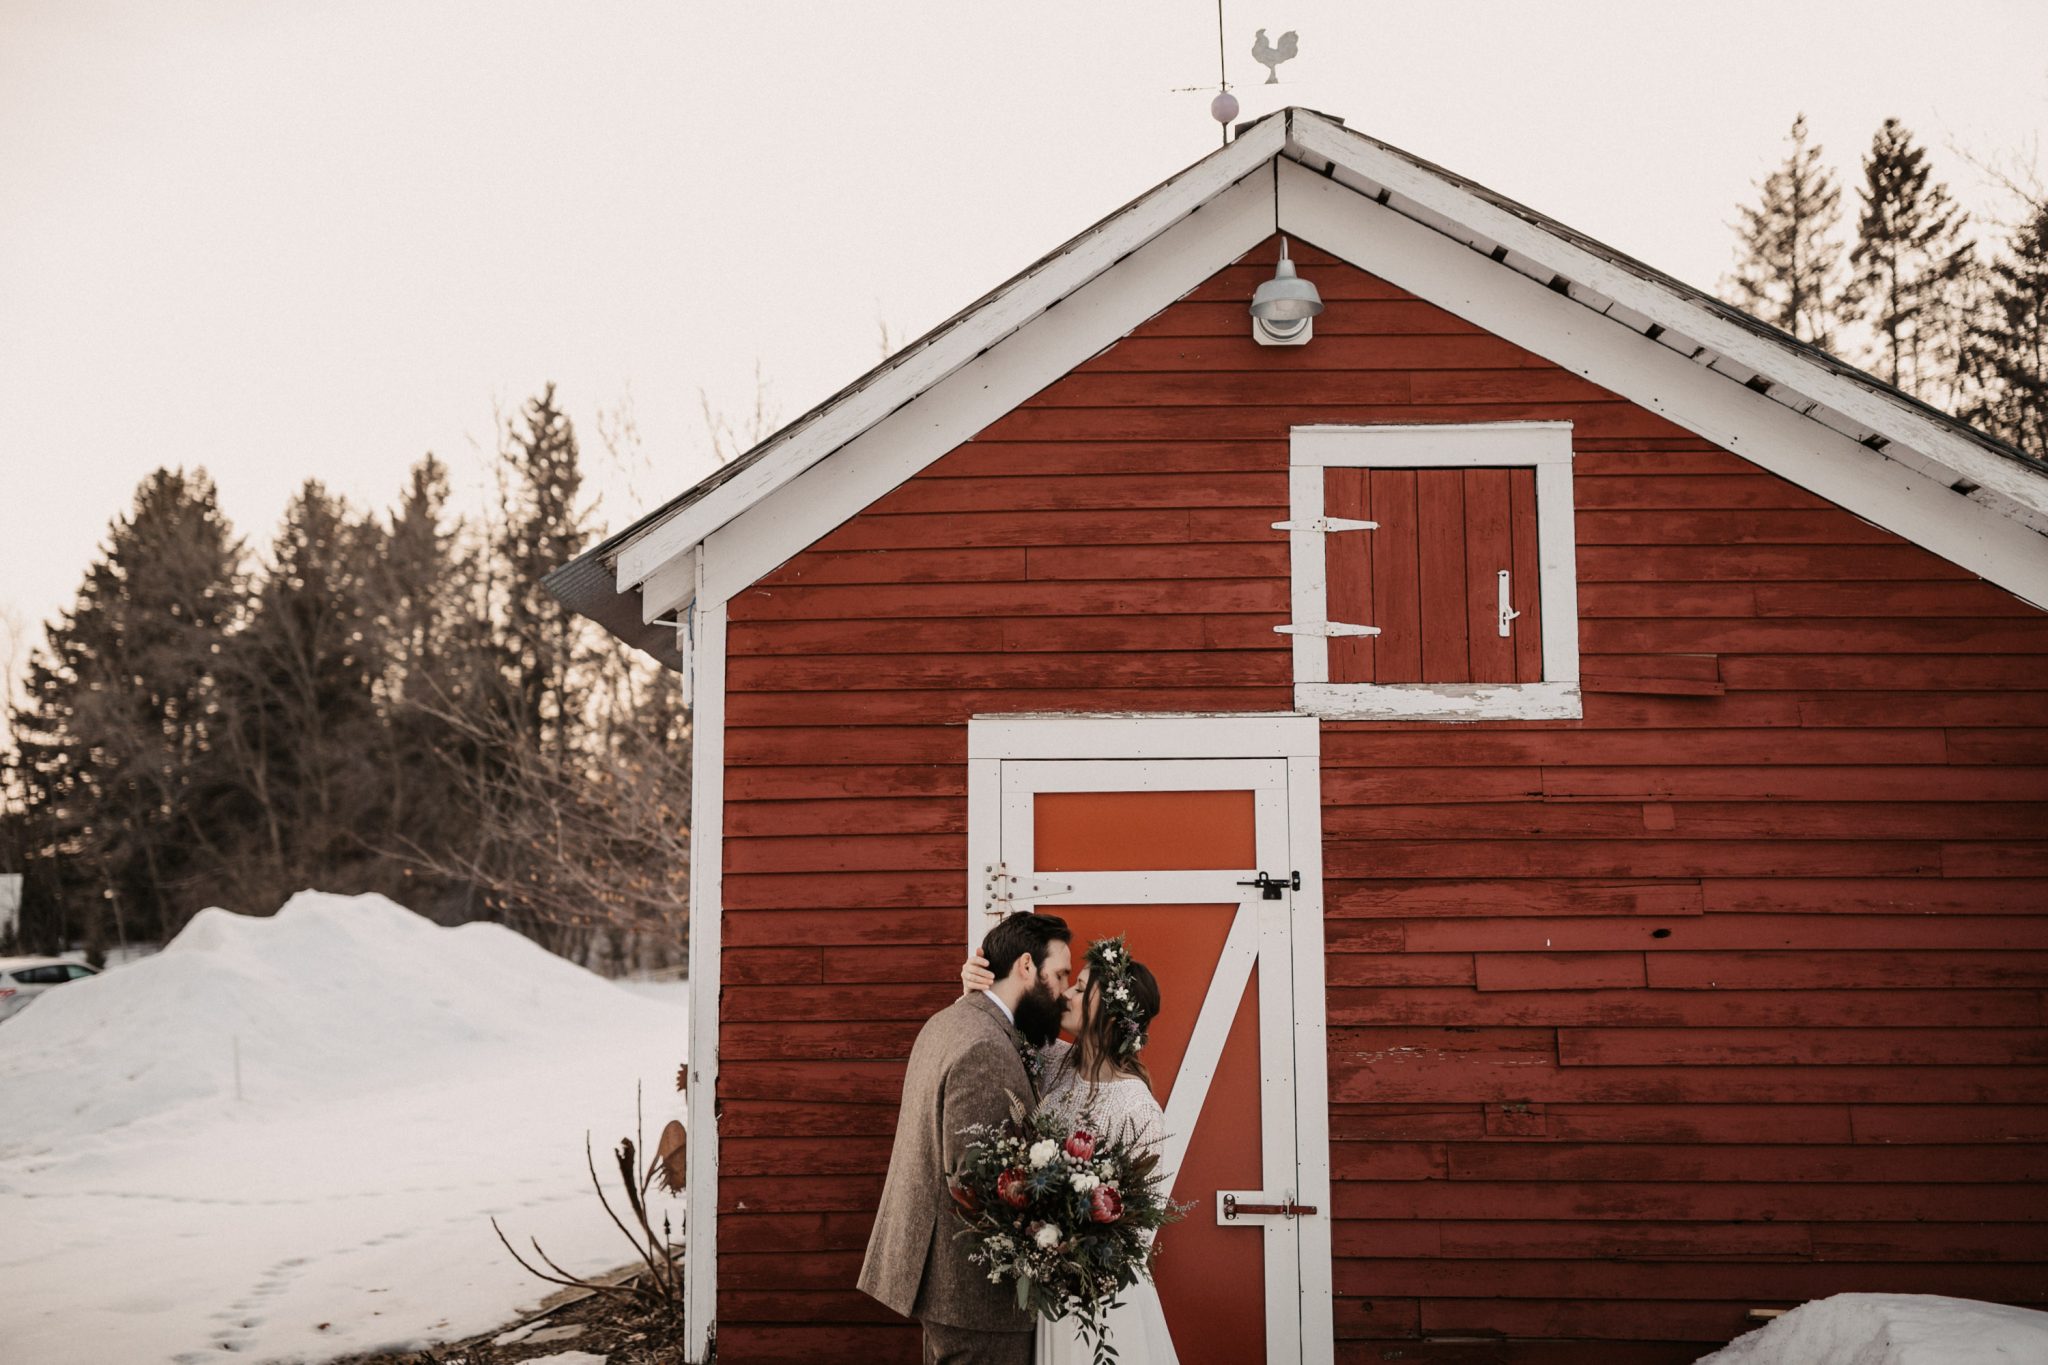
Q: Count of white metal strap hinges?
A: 3